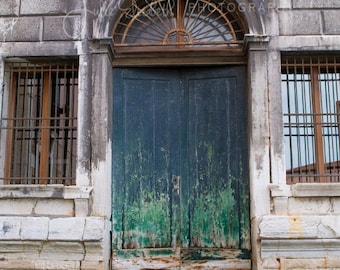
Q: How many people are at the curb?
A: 0